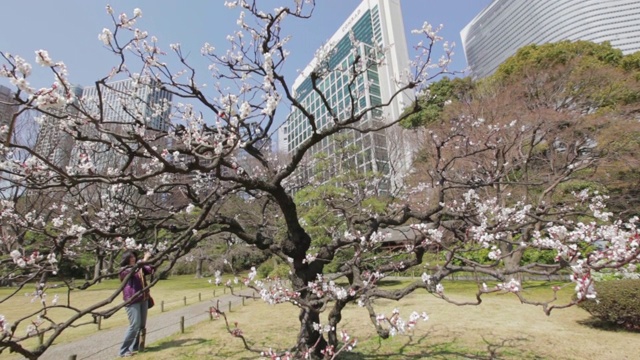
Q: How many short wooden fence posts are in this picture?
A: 15